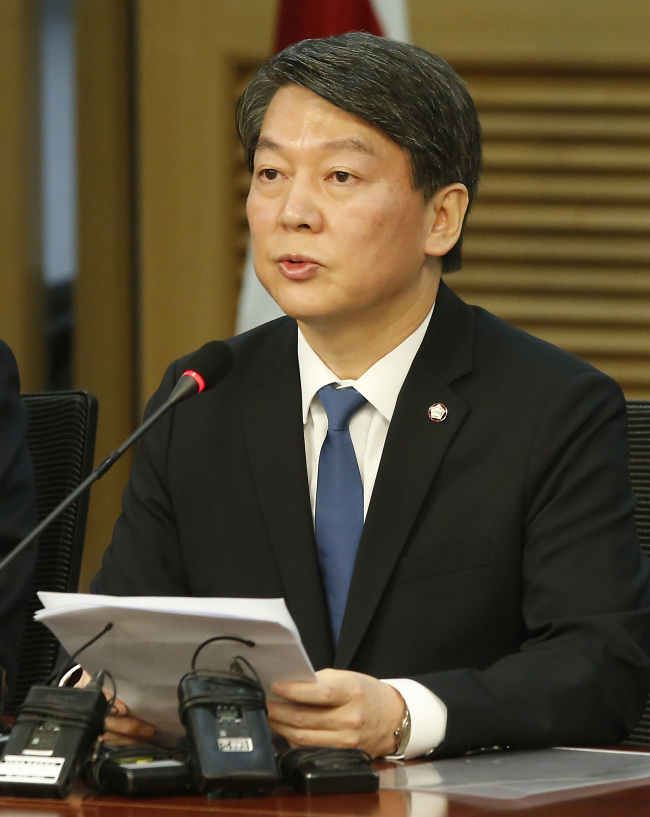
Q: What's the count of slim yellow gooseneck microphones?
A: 0